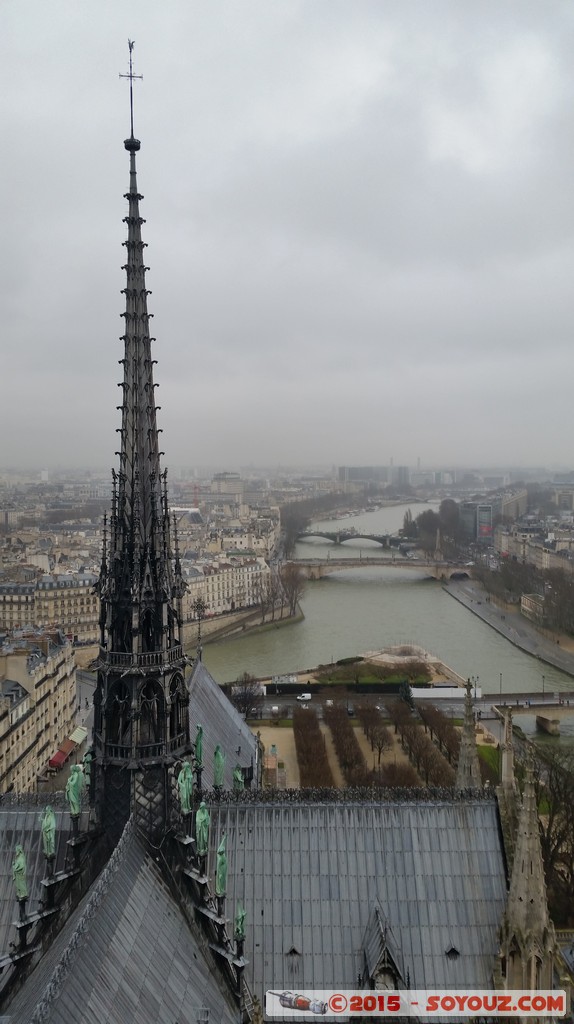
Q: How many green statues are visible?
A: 11